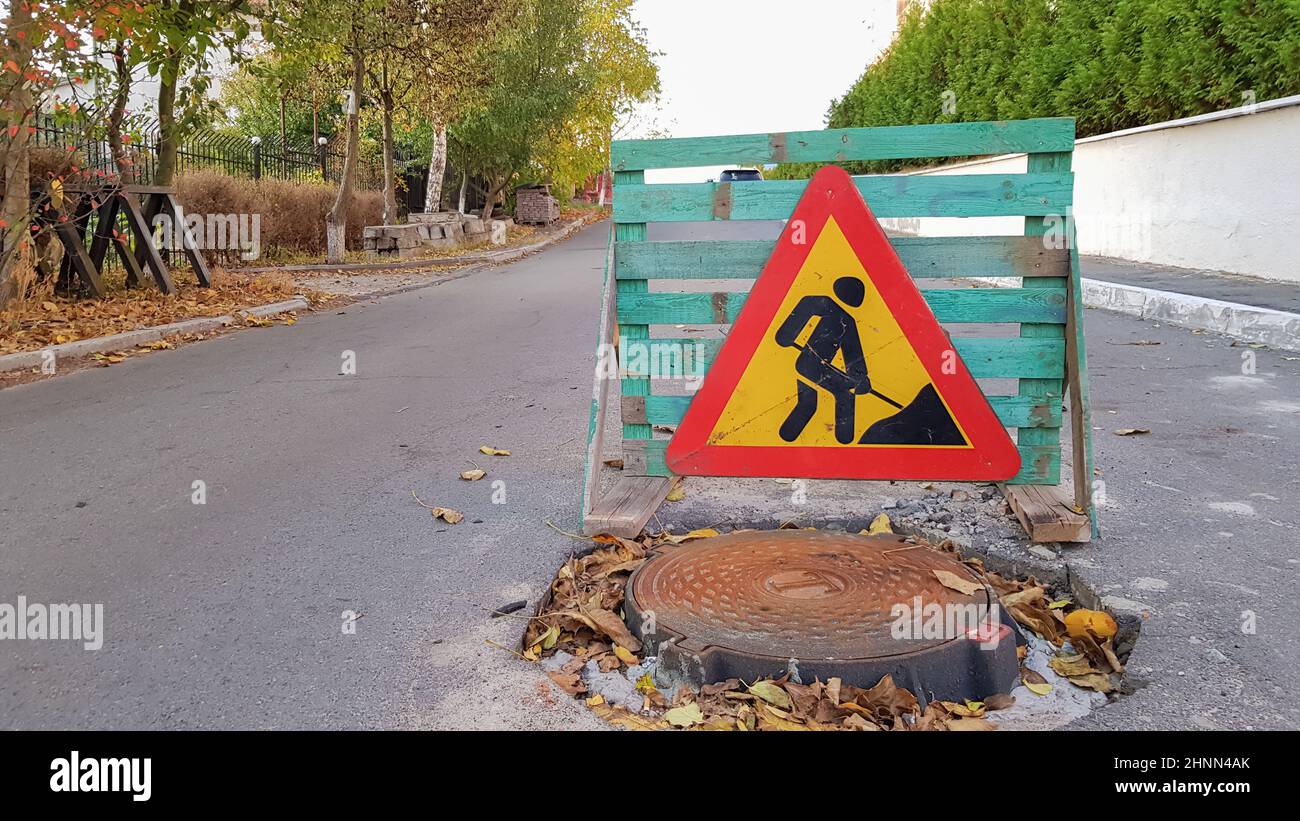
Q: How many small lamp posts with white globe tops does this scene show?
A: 2